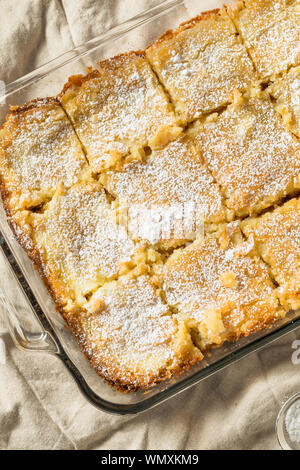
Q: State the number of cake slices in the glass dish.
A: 11